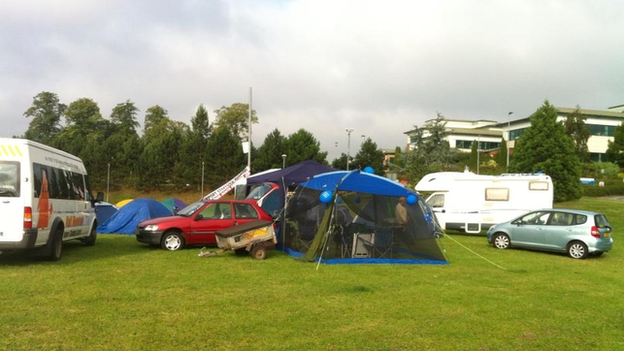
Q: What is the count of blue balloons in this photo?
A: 3